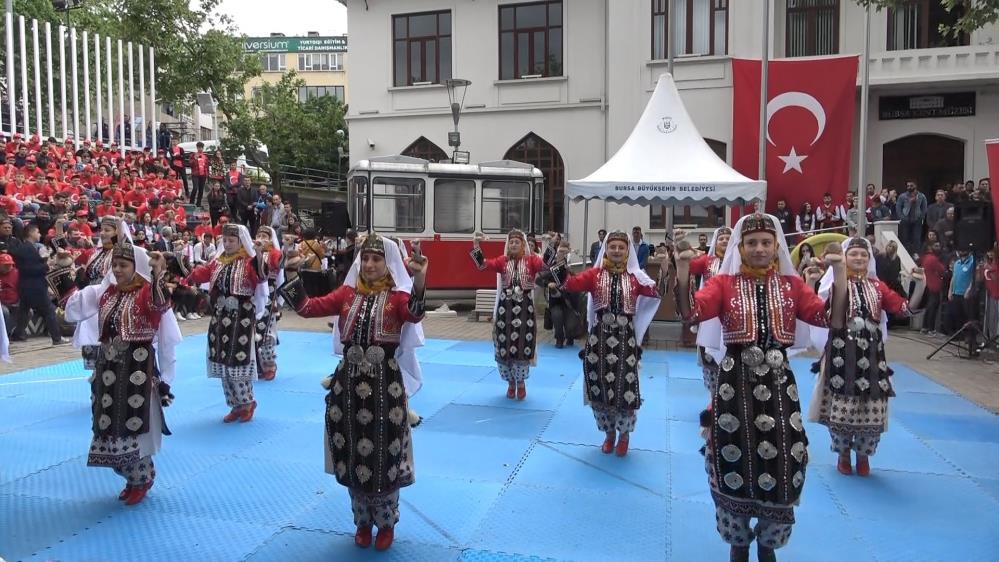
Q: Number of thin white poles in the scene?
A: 13